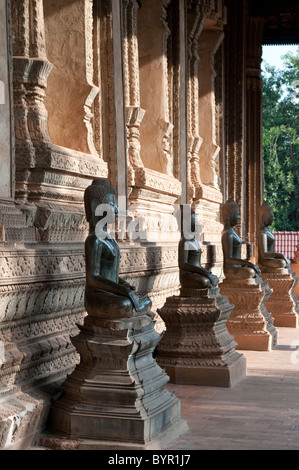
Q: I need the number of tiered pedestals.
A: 4